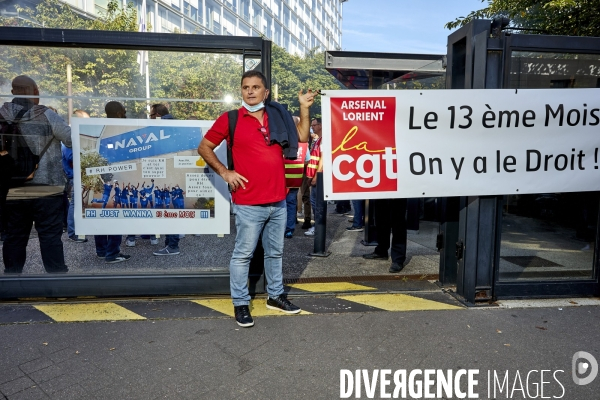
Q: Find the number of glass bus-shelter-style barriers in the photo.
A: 2